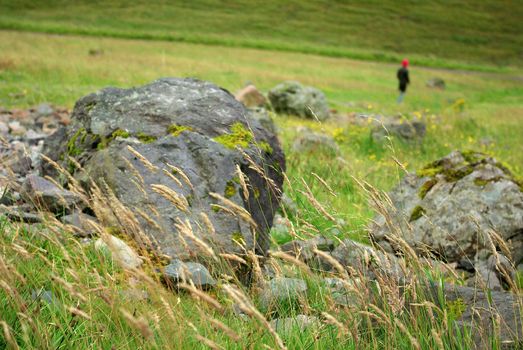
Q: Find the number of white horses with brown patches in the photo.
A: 0